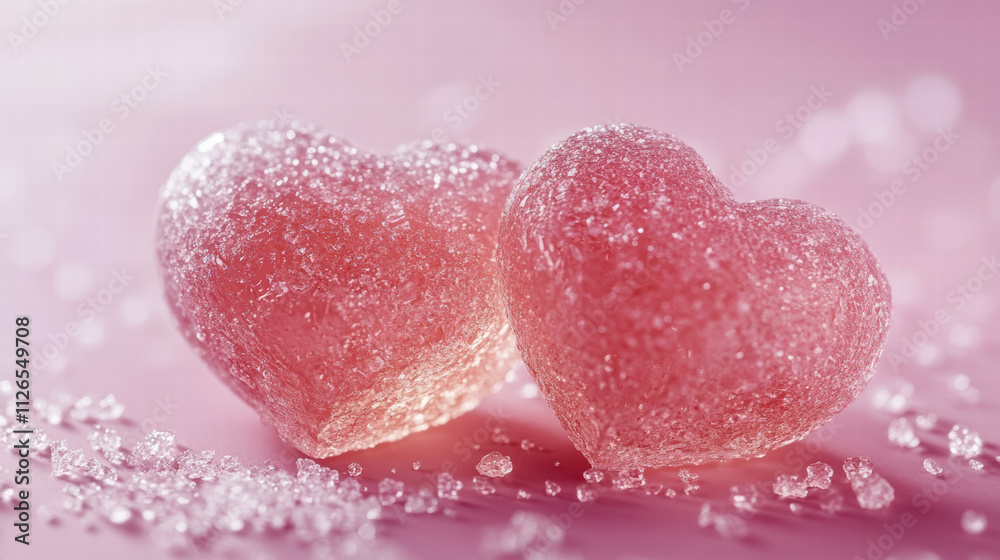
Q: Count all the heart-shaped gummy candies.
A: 2